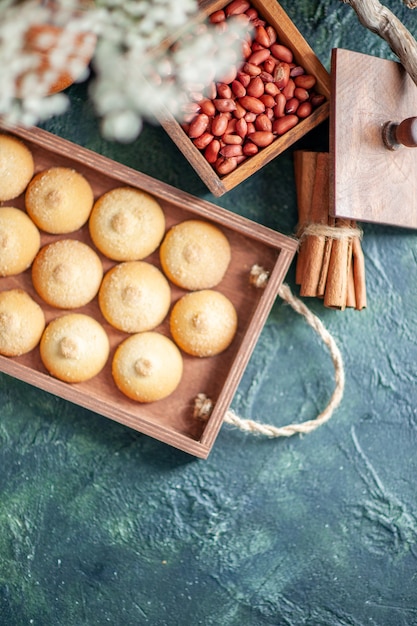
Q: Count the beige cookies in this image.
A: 11